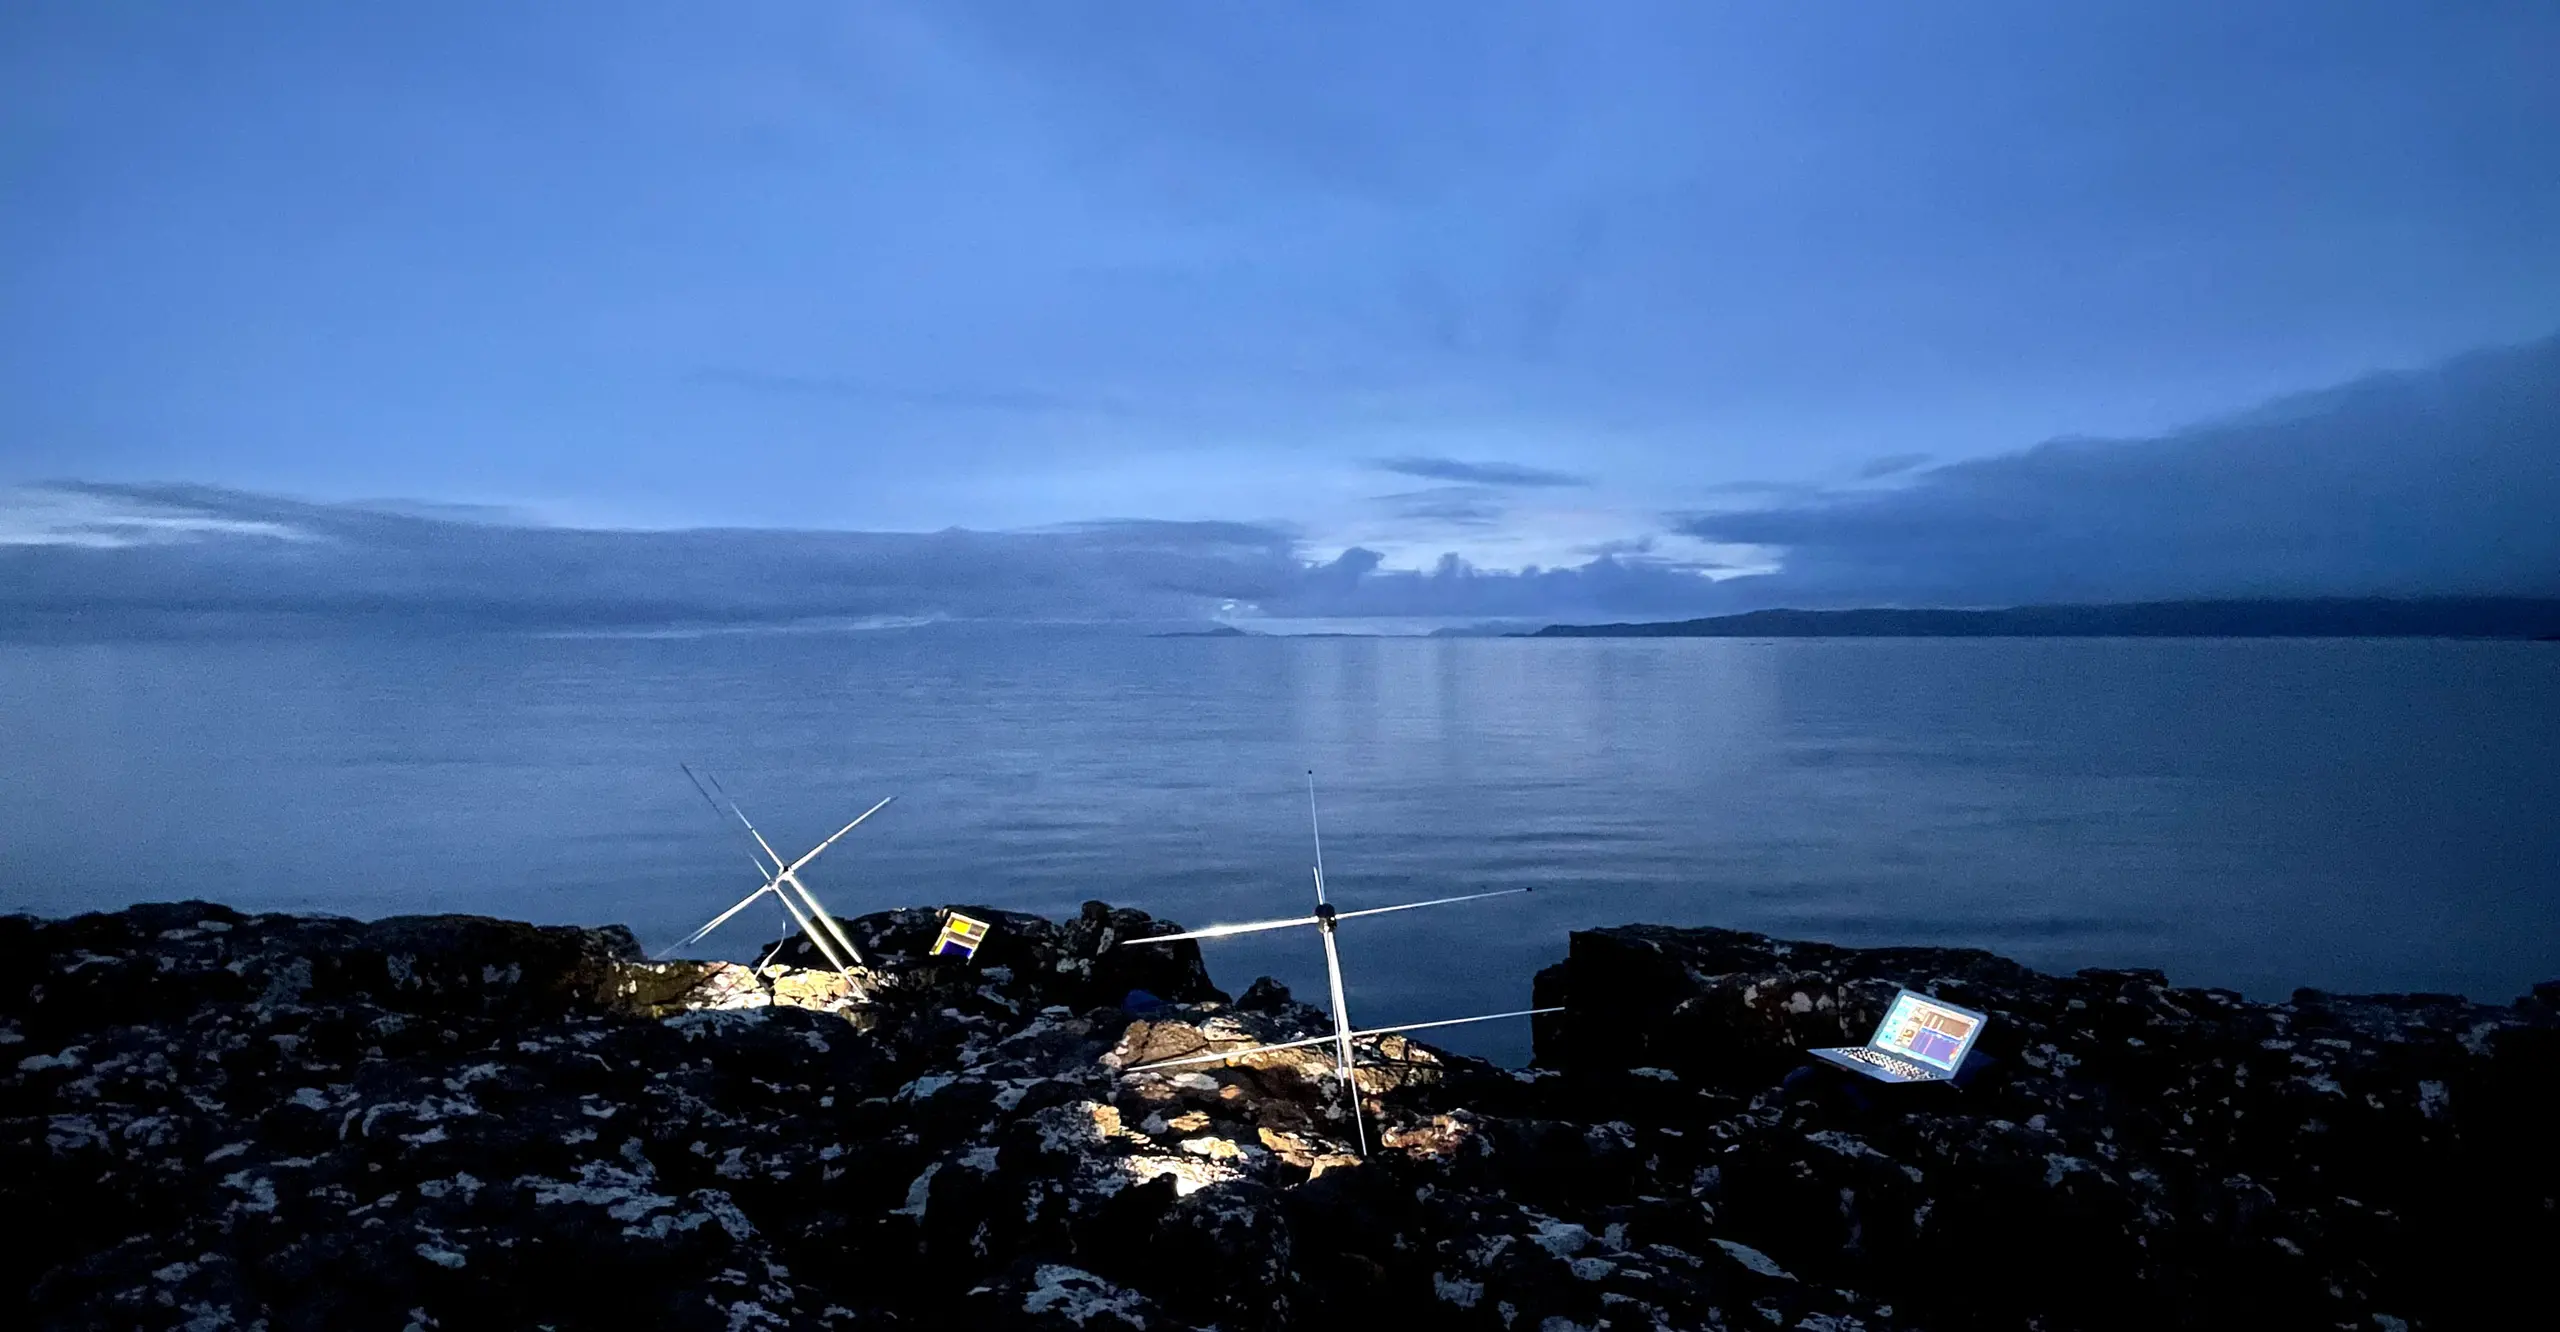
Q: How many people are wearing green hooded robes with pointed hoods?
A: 0